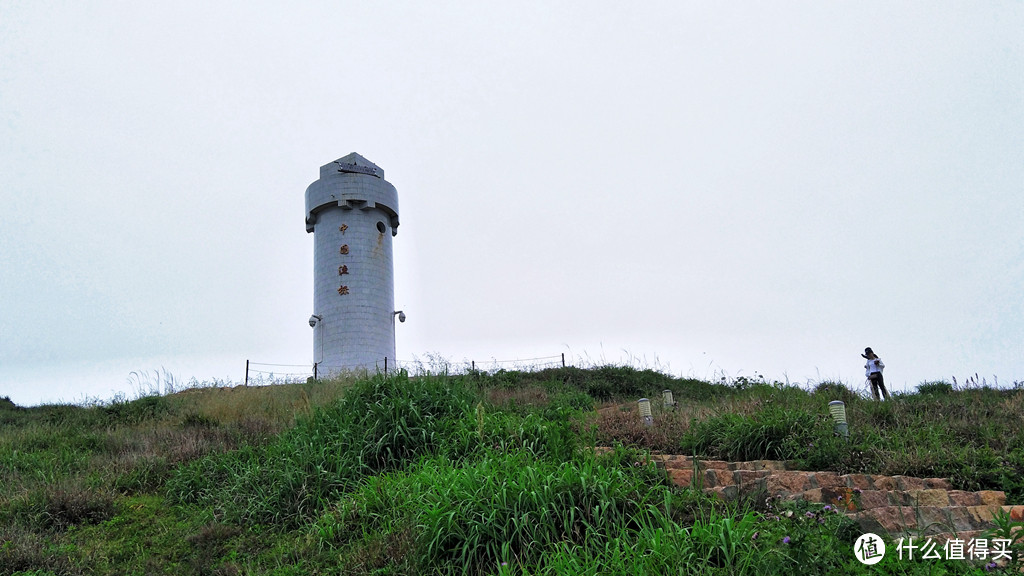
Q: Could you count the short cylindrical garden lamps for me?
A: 3